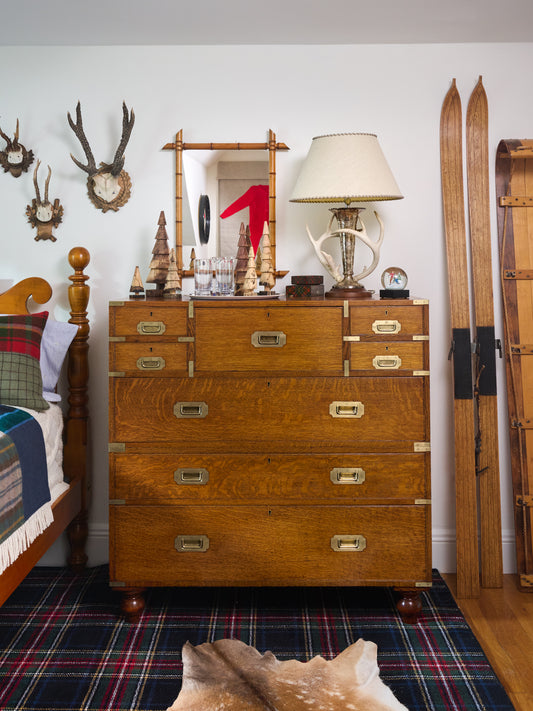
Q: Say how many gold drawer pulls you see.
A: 11